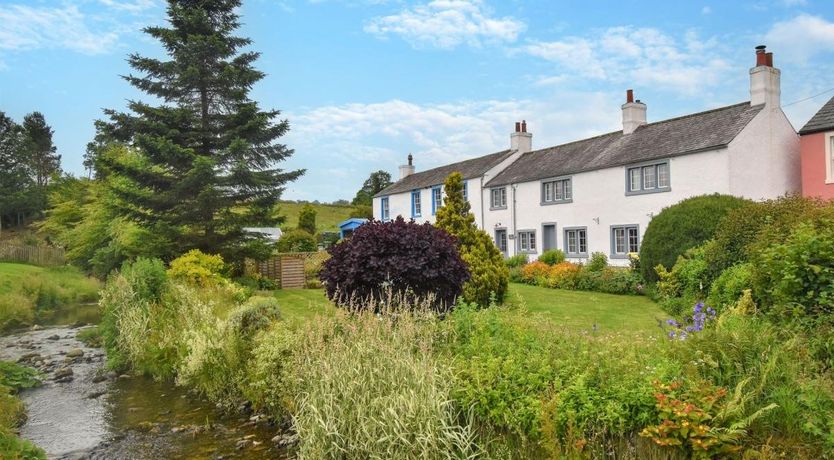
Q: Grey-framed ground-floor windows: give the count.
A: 3